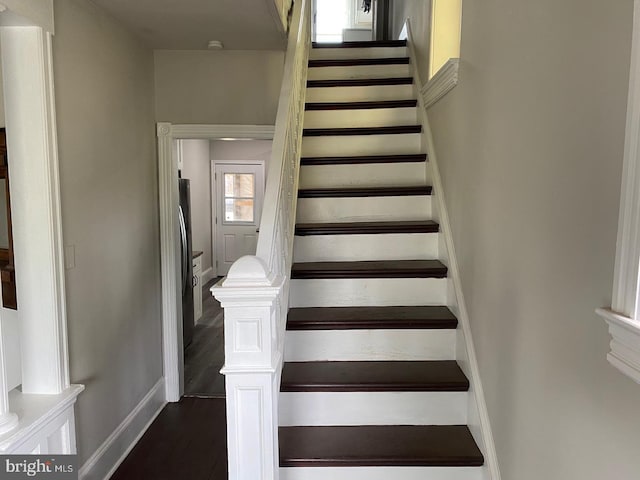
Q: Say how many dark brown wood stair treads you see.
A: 12